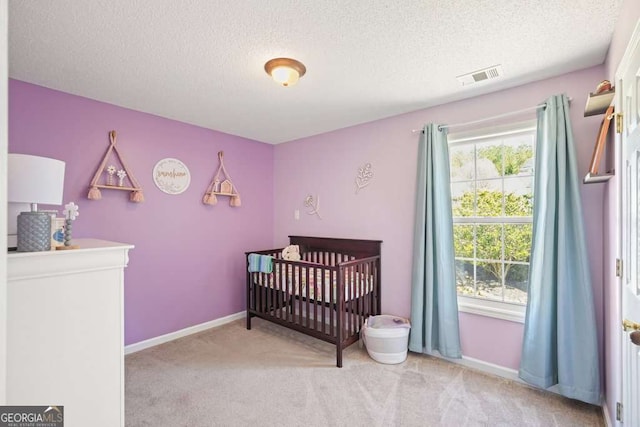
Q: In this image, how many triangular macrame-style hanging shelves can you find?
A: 2